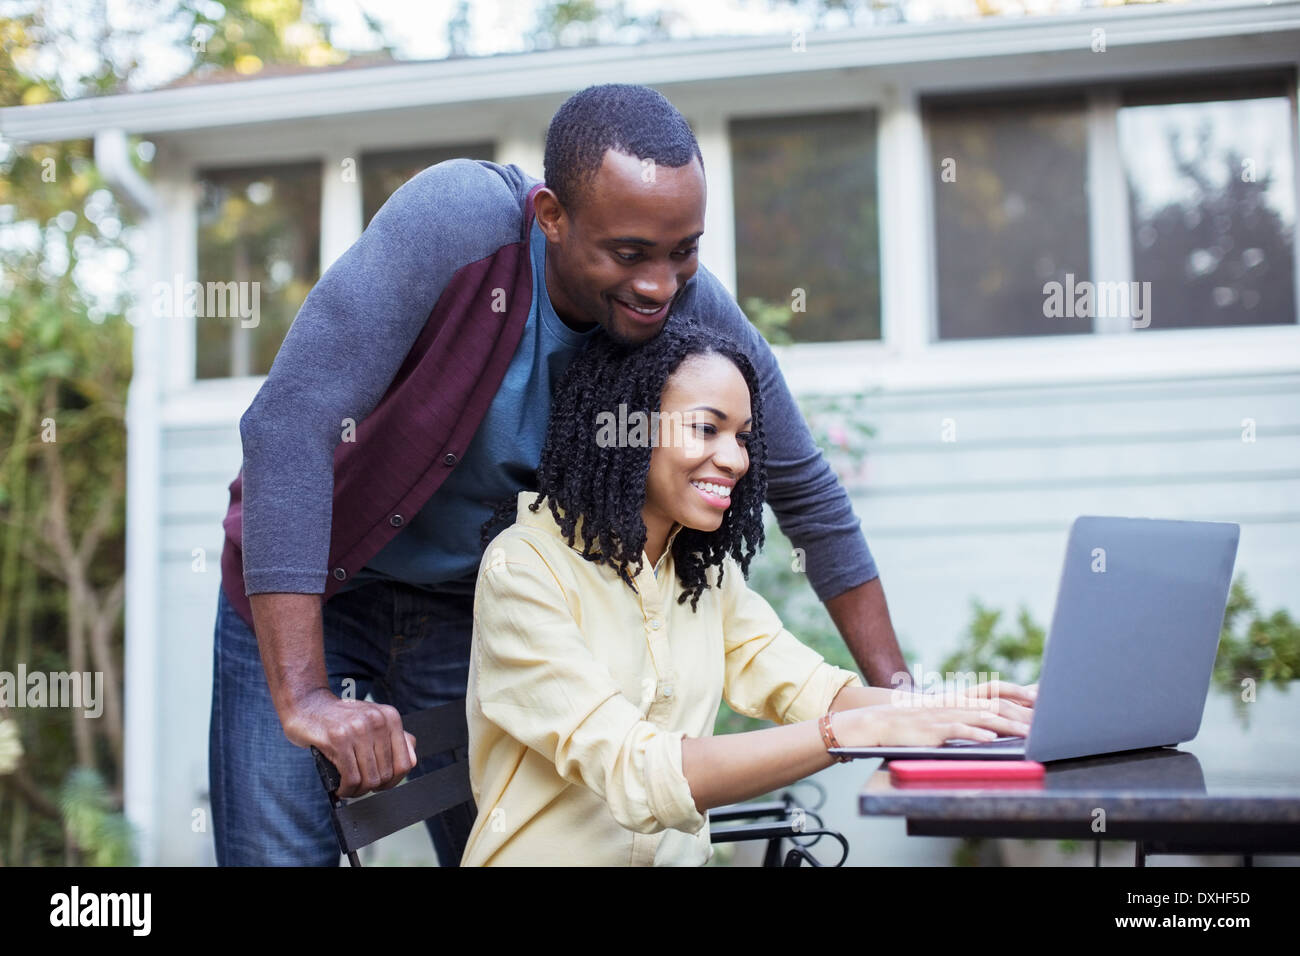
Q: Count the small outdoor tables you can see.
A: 1